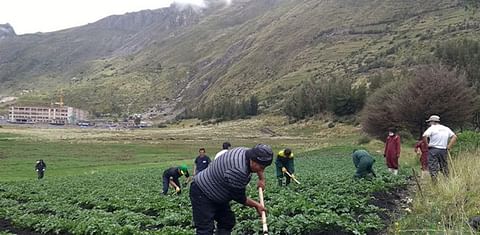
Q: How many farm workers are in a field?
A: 10